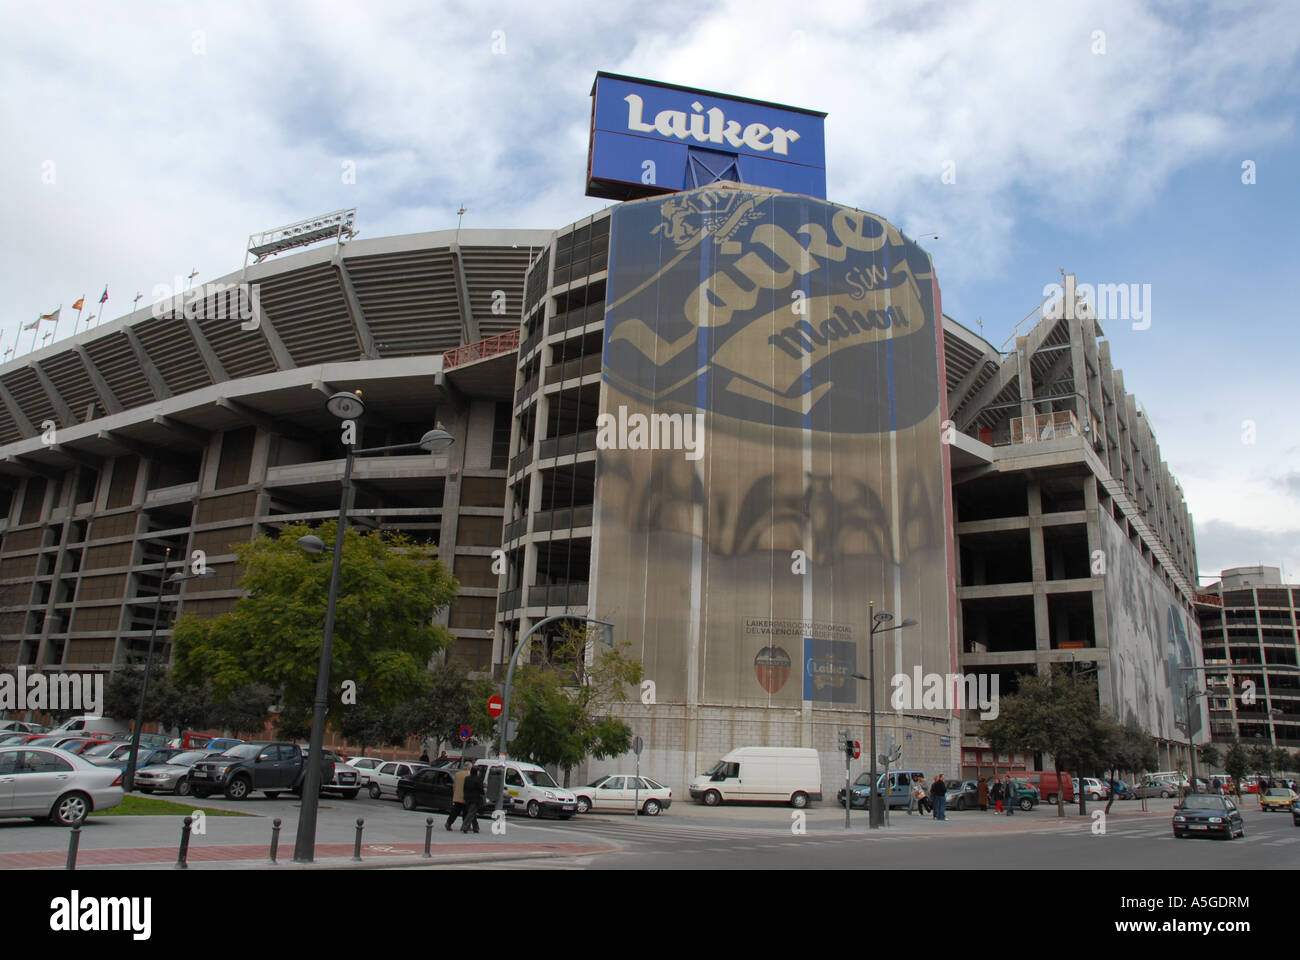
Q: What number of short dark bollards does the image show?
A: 5